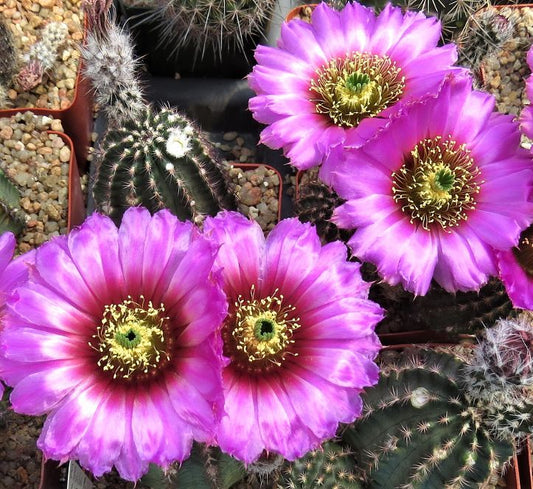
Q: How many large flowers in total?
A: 4